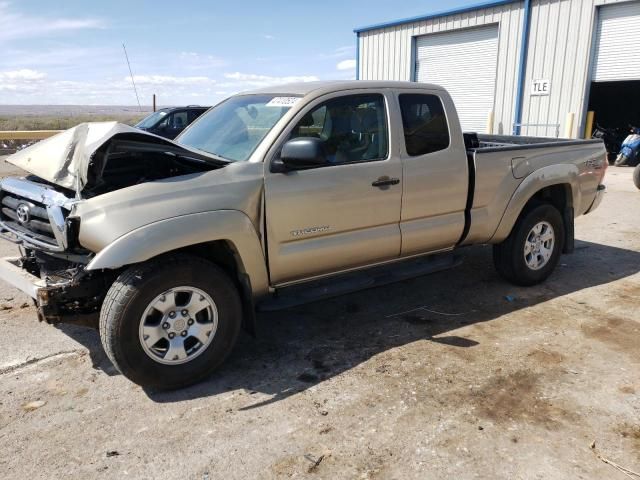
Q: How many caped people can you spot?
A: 0